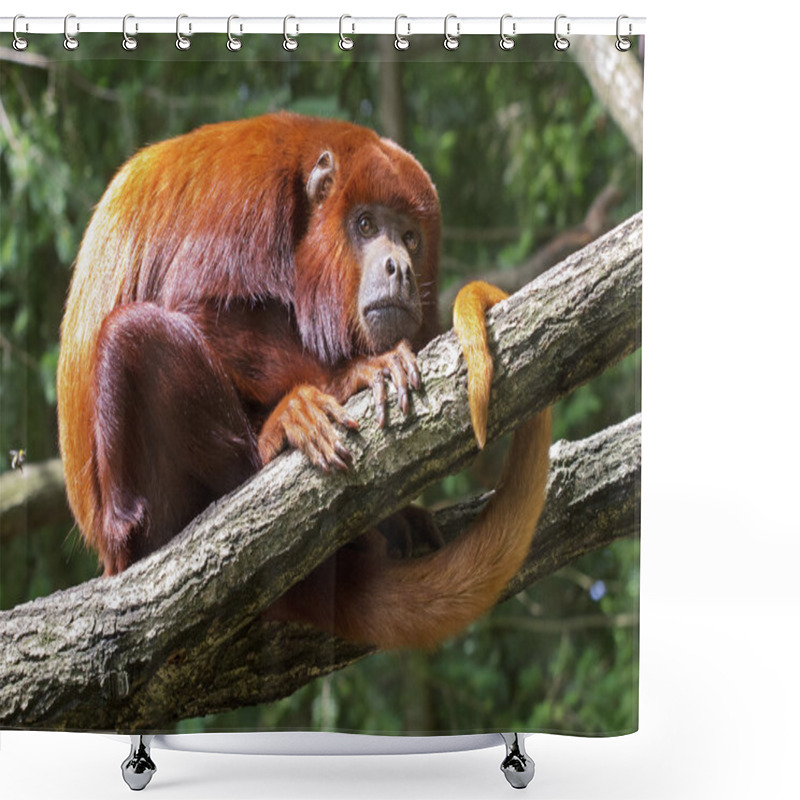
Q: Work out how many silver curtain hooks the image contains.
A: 12